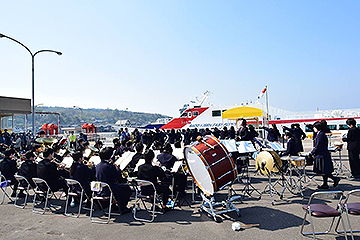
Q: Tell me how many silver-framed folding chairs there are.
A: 8